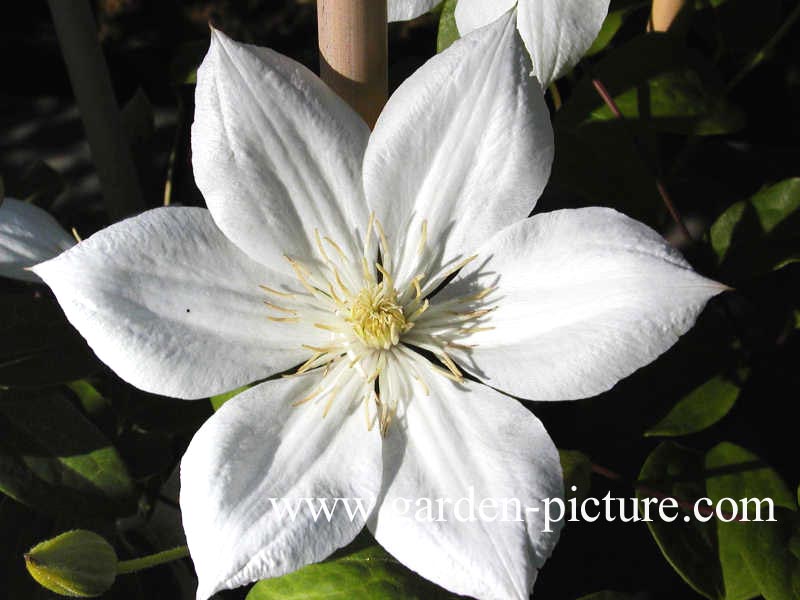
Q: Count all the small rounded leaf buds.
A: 1